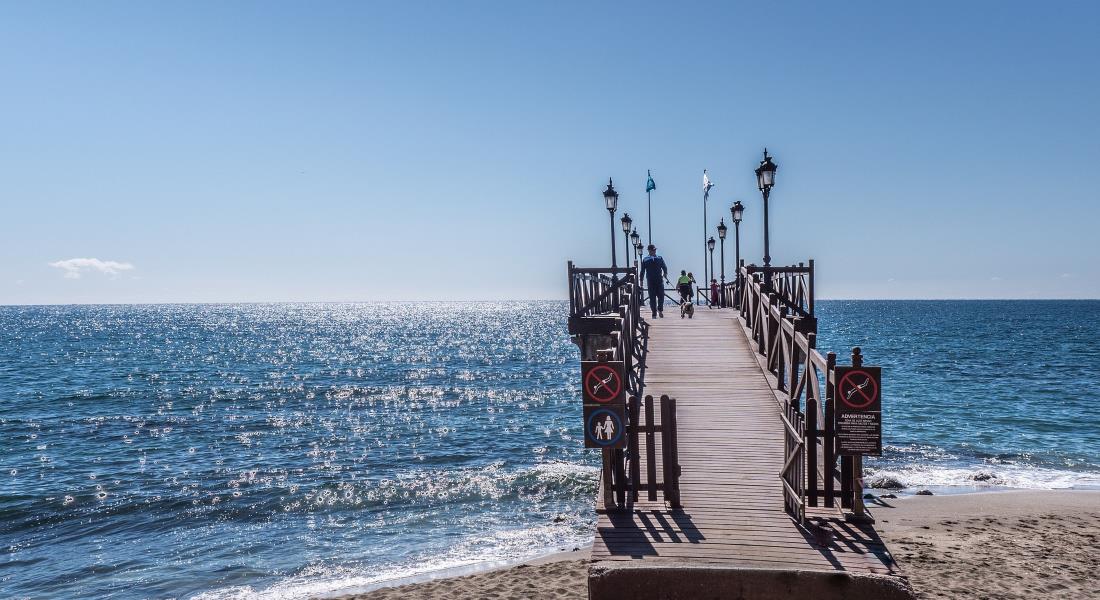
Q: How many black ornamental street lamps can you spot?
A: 8